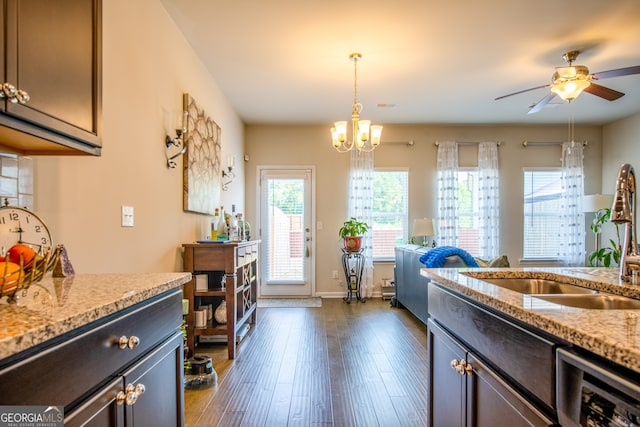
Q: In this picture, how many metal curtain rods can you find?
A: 3